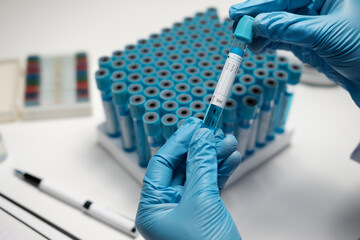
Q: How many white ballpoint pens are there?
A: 1